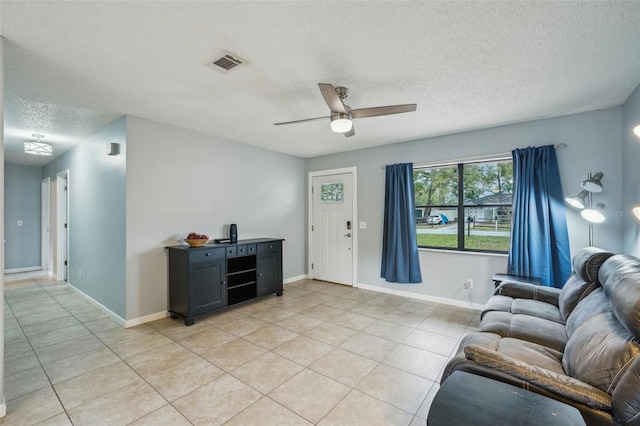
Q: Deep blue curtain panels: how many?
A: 2